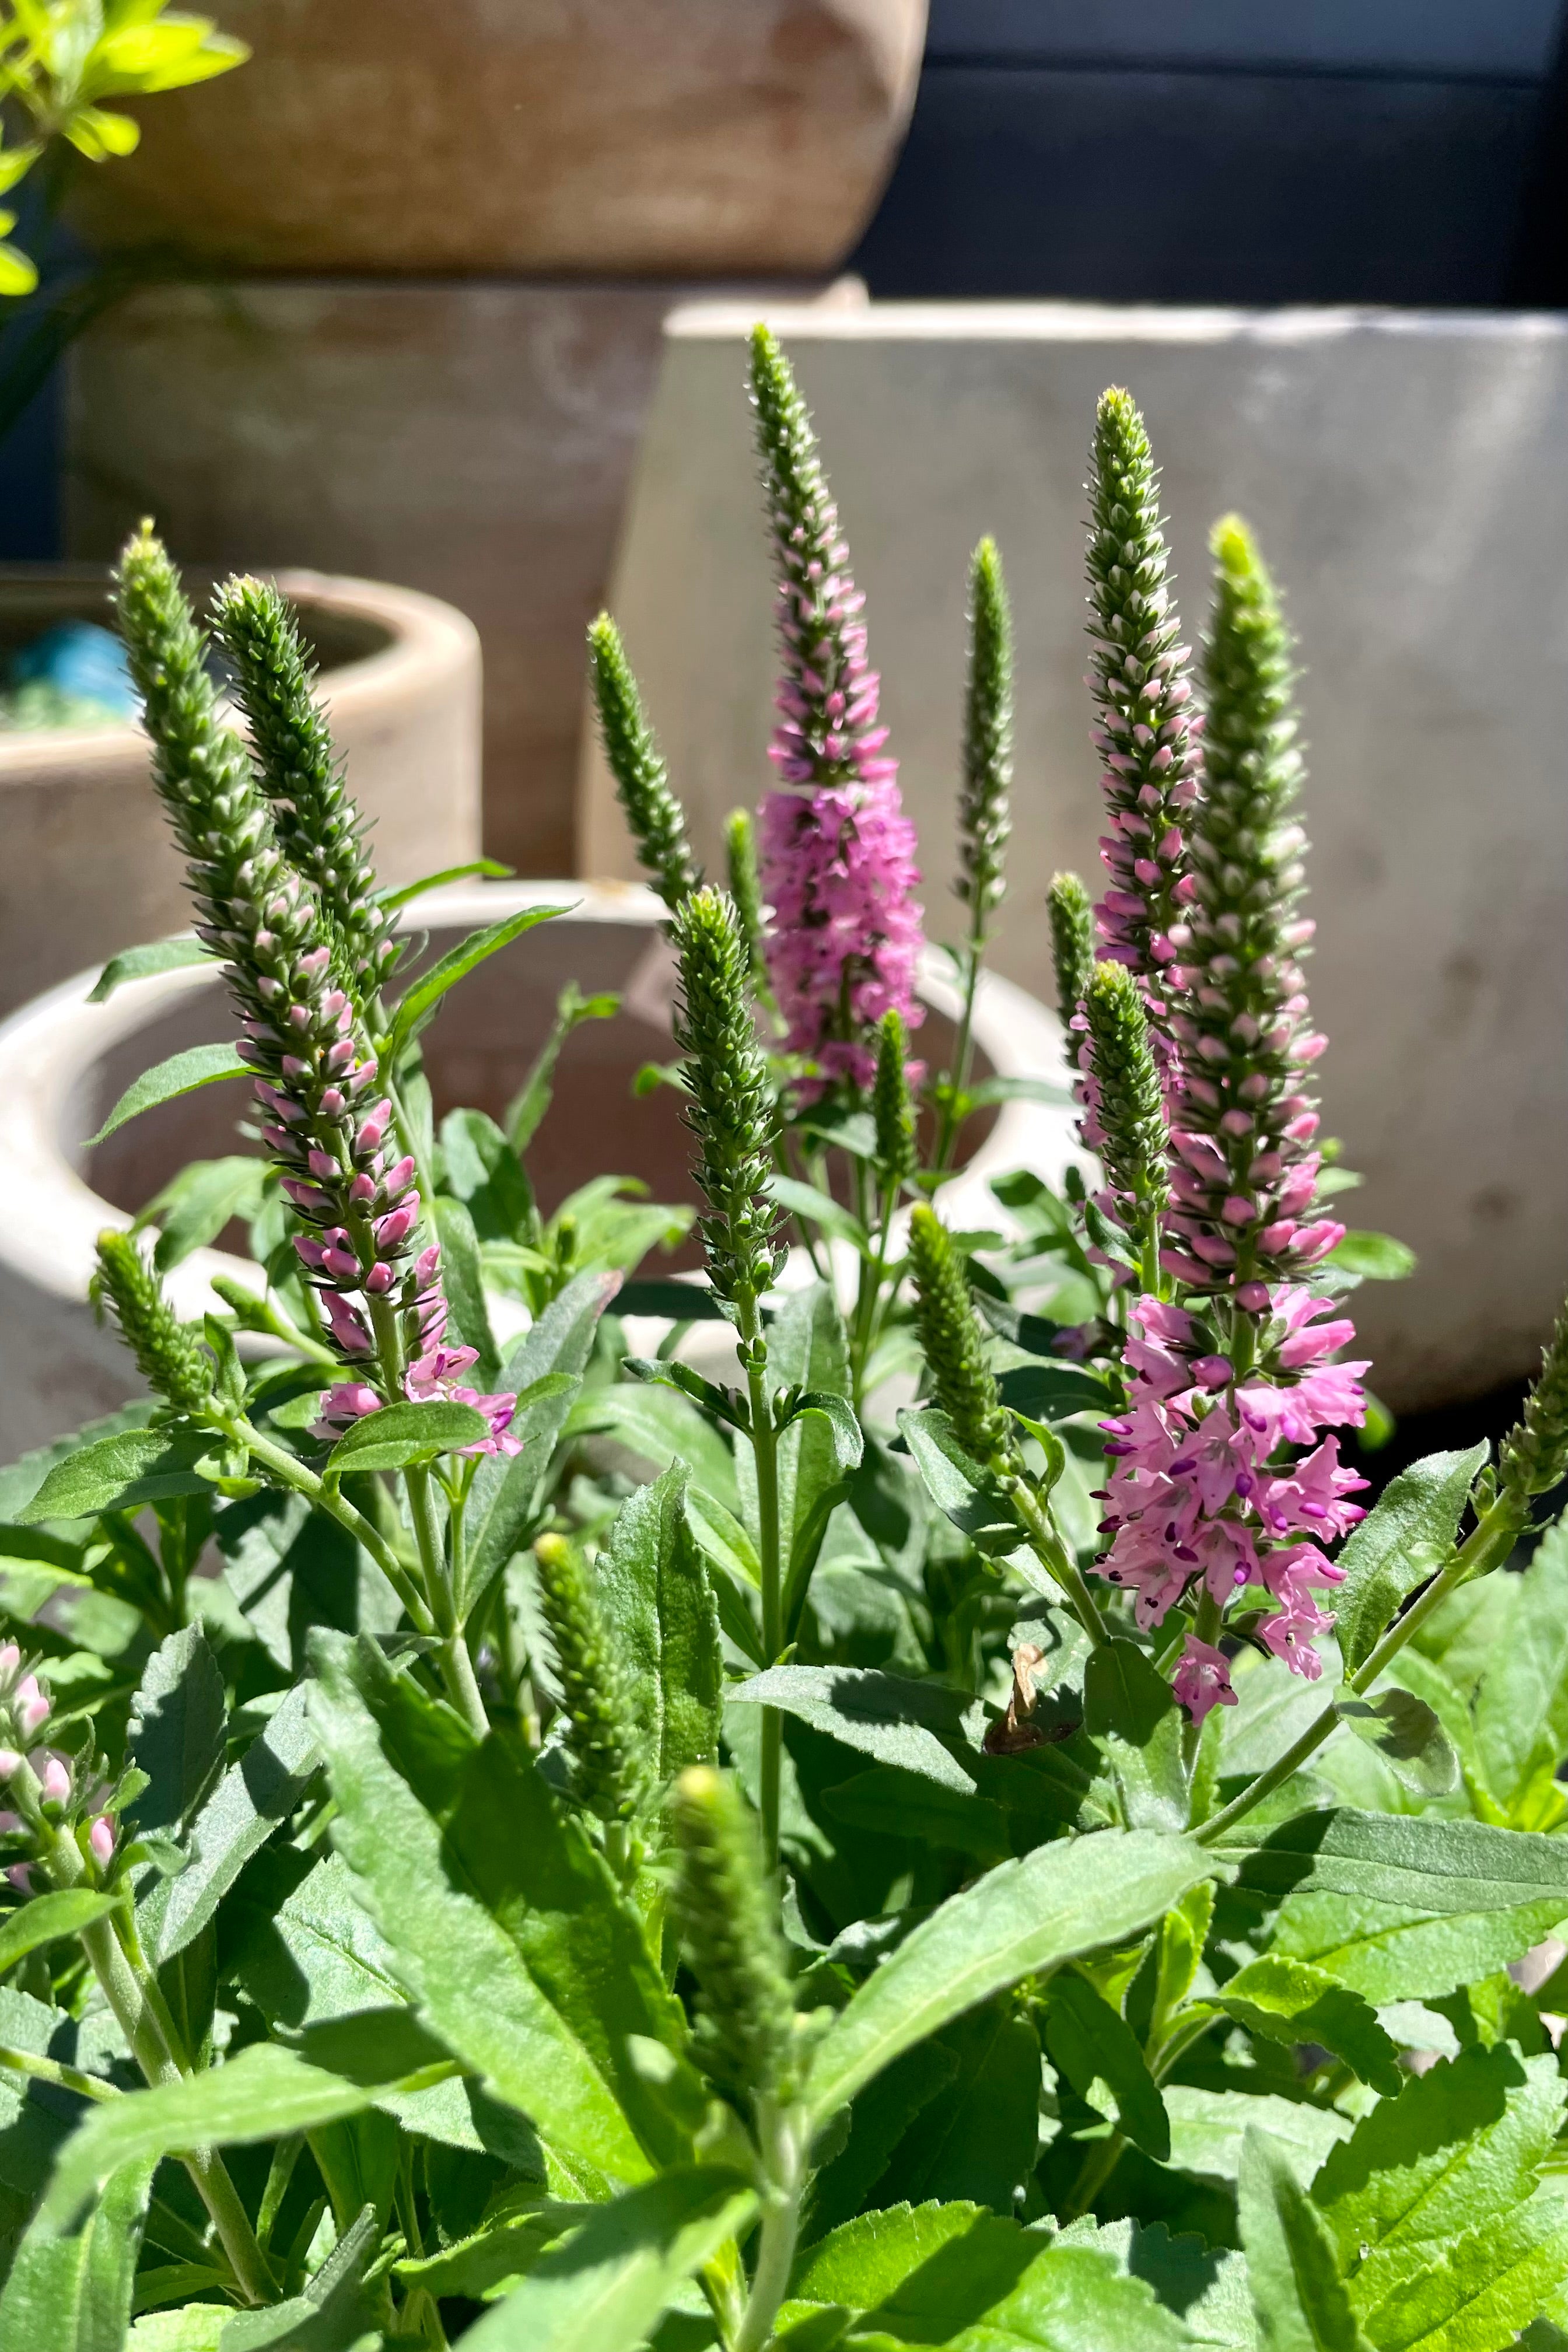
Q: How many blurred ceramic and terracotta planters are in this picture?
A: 5